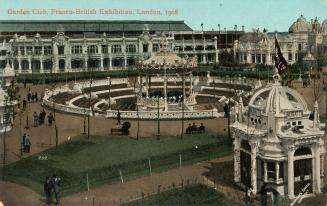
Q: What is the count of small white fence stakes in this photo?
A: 4